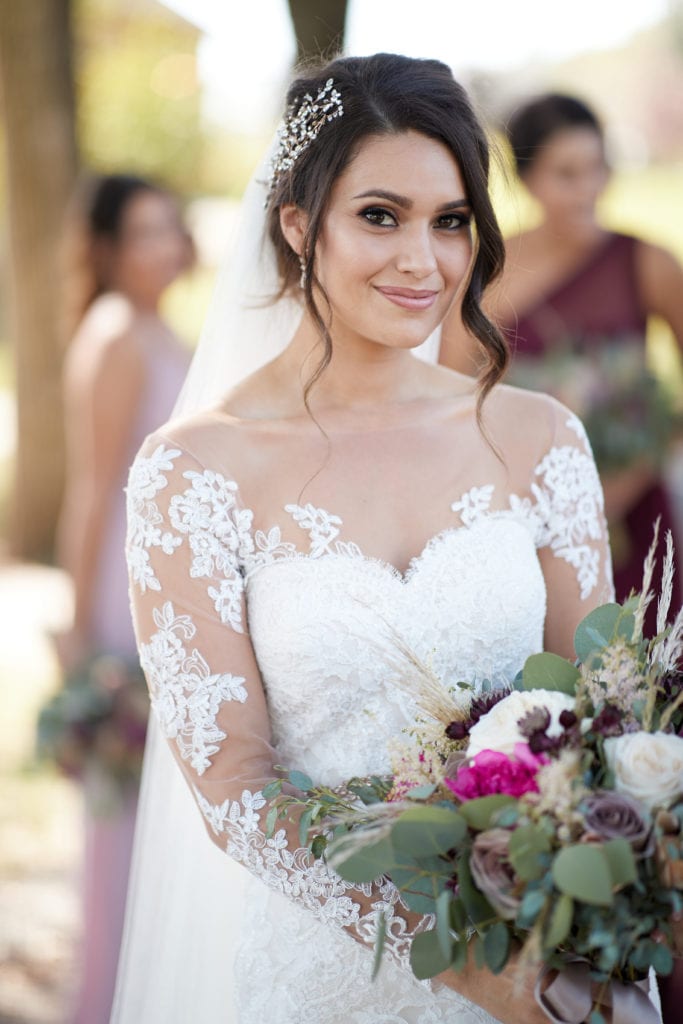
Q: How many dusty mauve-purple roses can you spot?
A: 2